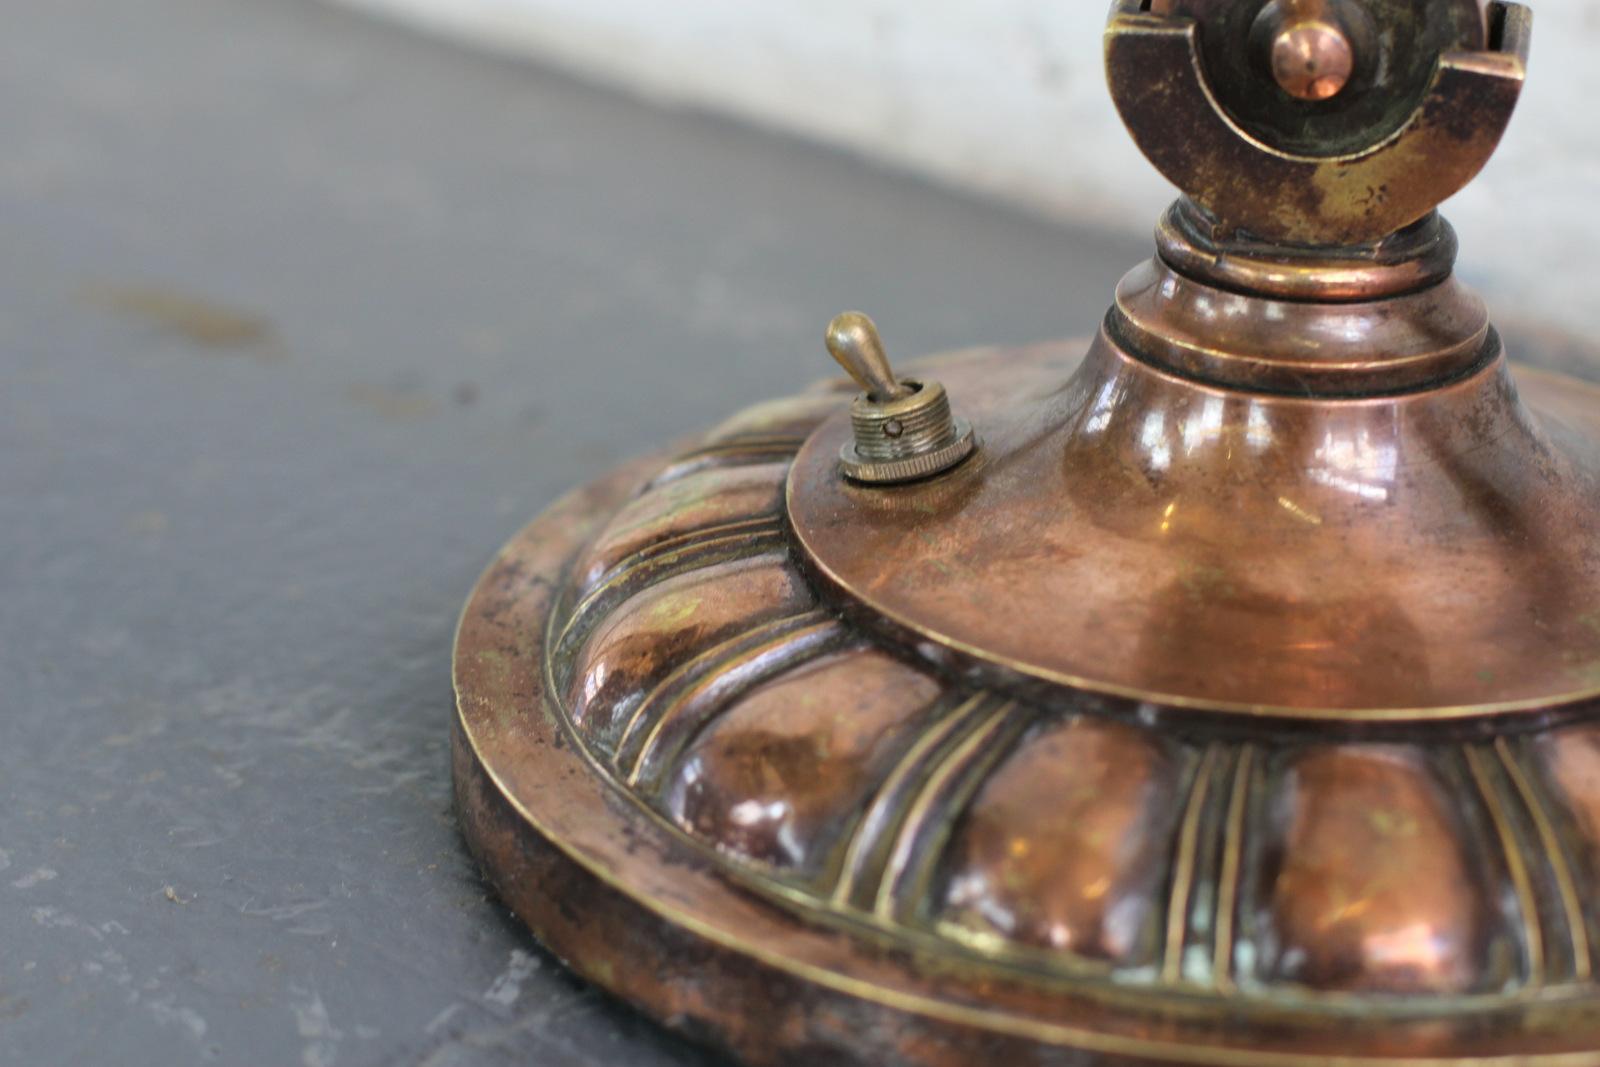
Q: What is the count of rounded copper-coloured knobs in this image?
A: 1